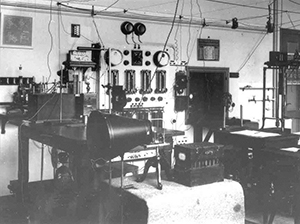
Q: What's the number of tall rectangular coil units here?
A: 4